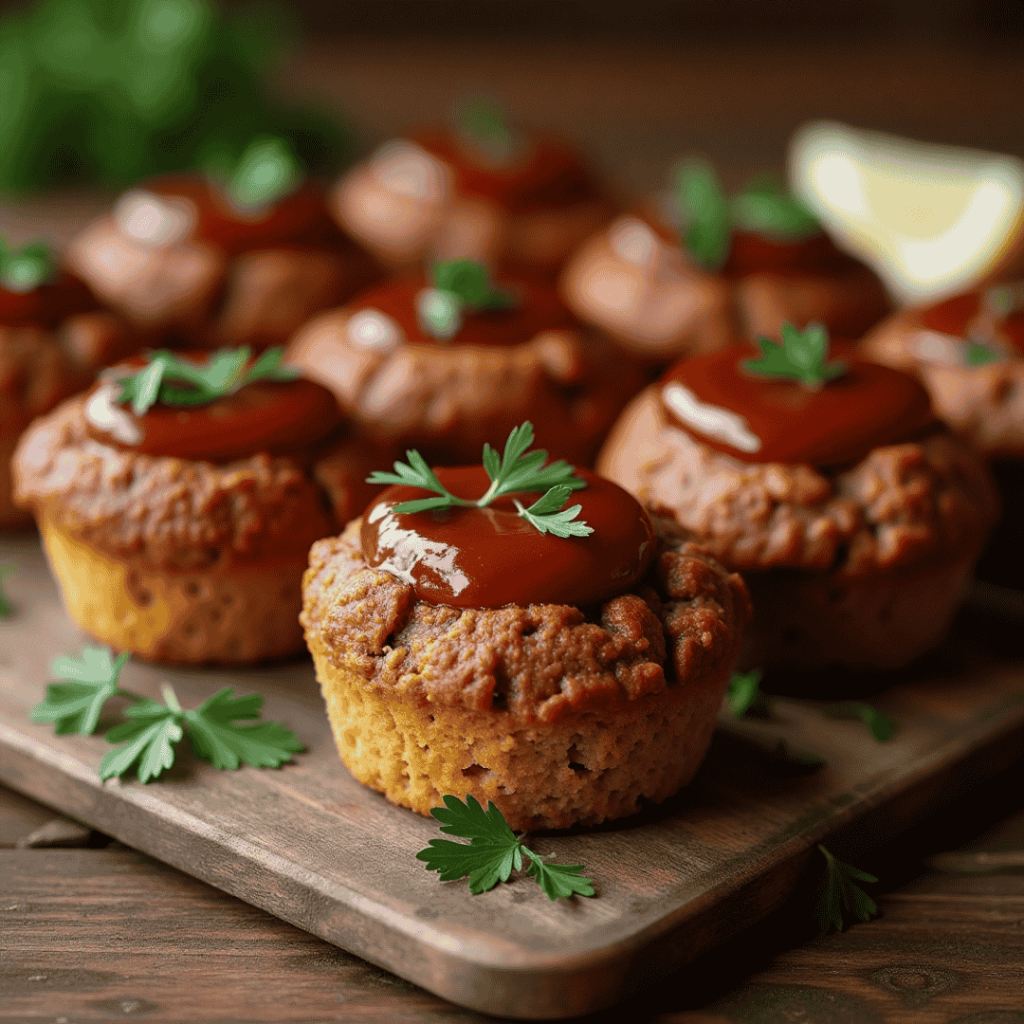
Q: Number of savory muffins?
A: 9